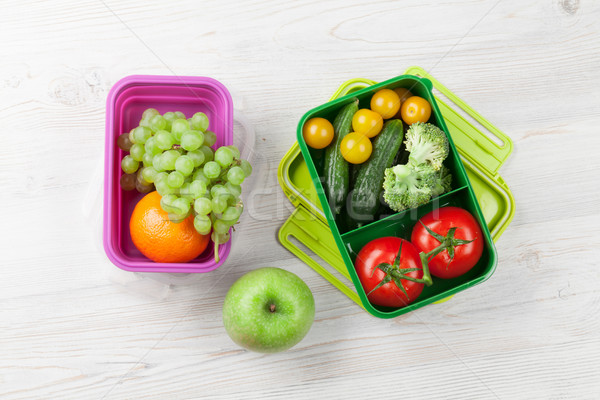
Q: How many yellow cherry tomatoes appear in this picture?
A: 6